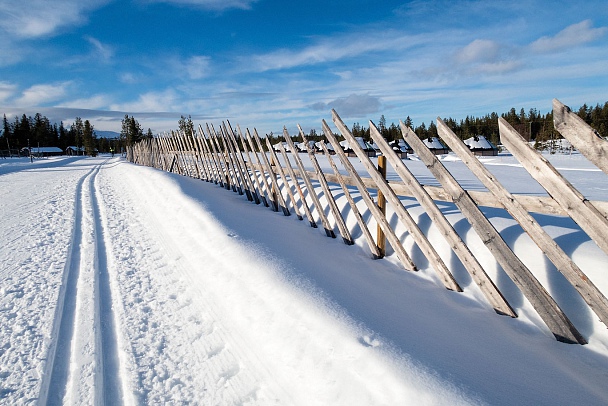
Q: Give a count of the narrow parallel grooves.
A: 2